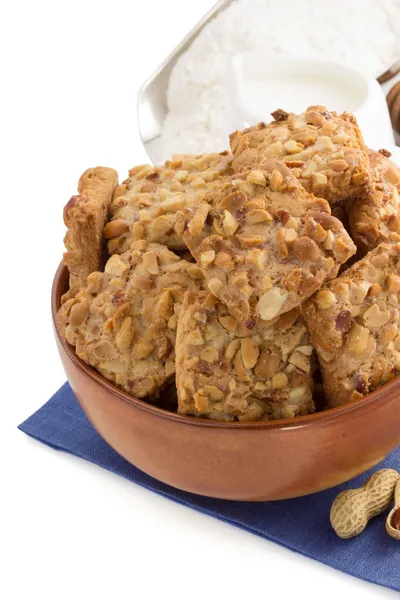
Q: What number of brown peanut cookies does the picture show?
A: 8